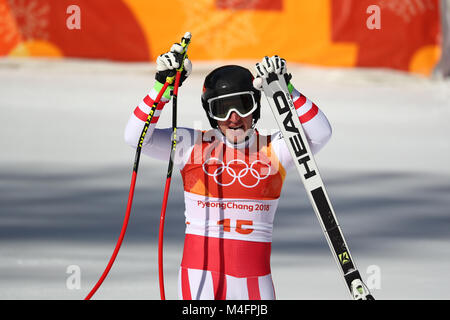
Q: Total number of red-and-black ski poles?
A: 2